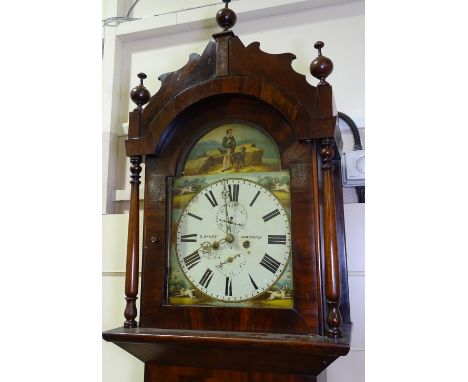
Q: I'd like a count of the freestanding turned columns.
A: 2